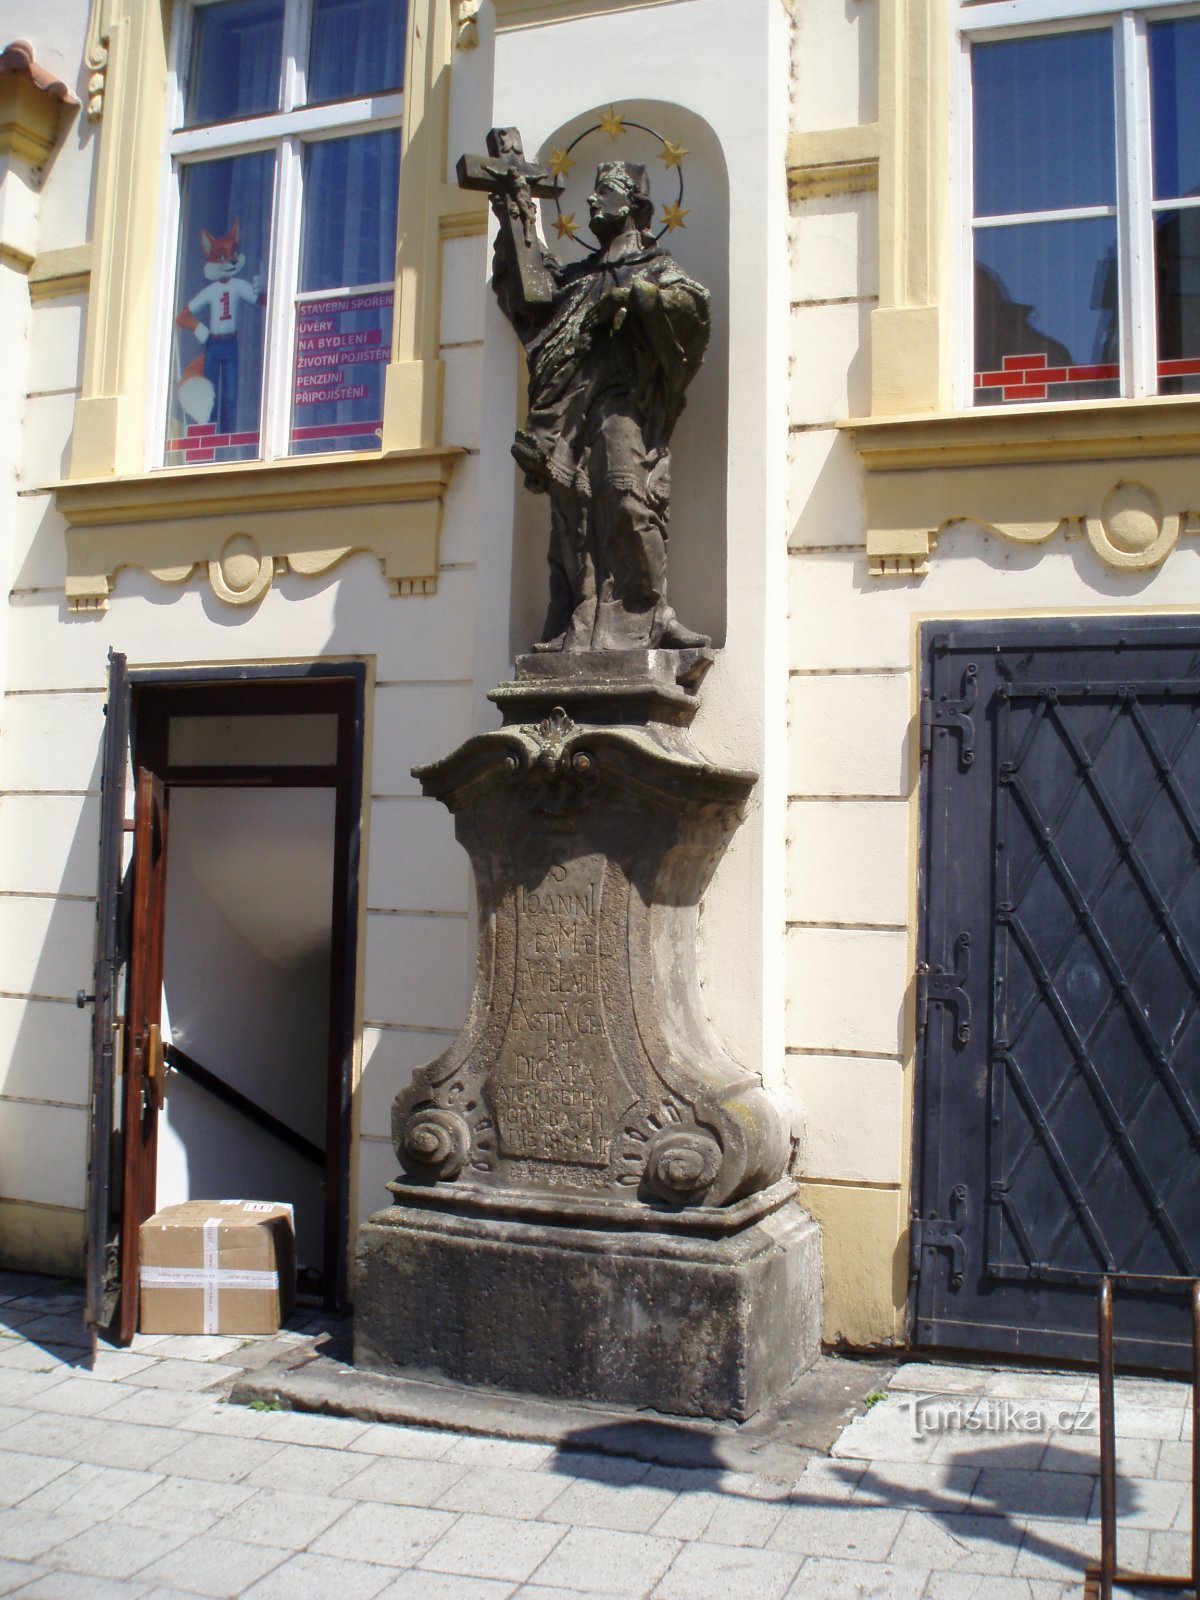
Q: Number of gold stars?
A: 5